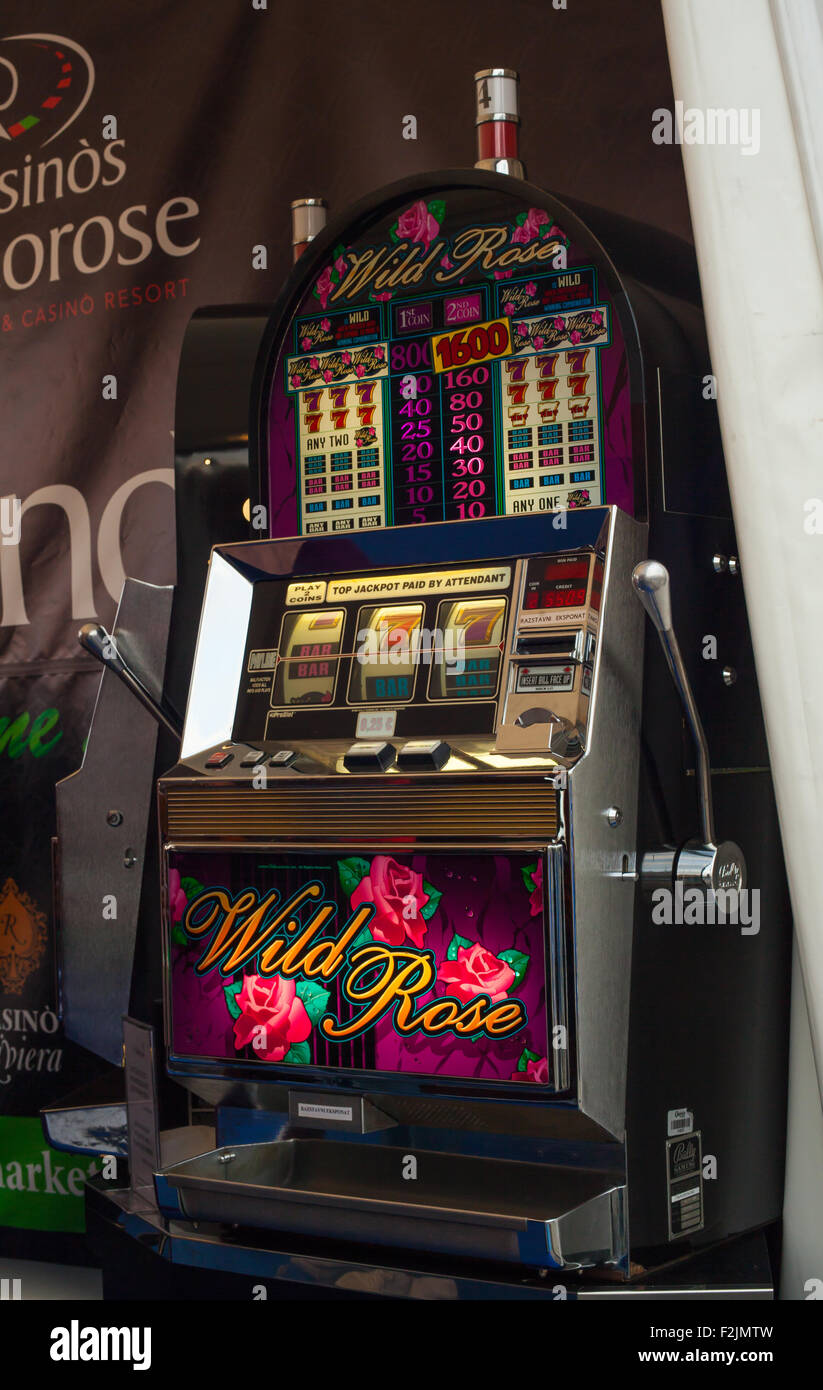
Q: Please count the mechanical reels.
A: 3